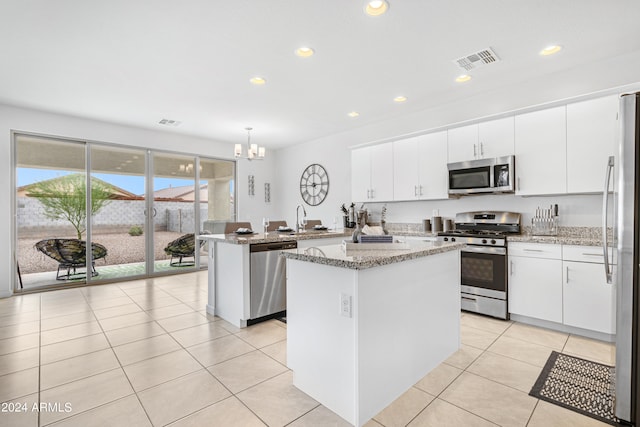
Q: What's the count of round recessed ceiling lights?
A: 7